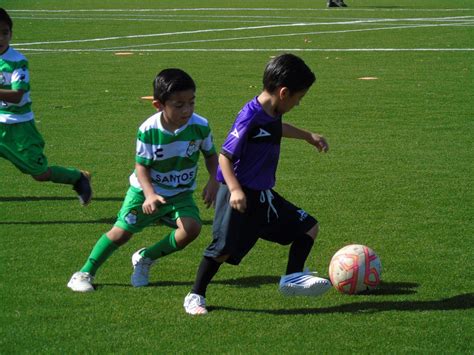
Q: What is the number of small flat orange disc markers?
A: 3